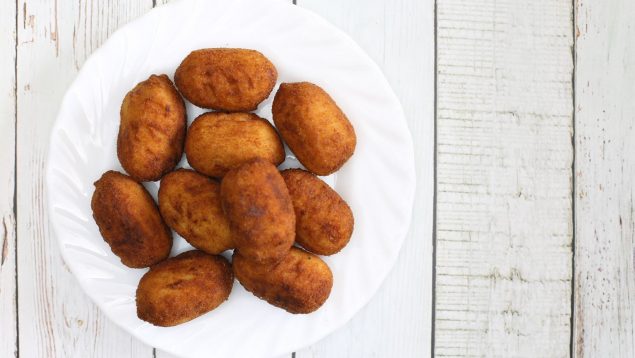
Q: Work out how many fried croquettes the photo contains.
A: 10